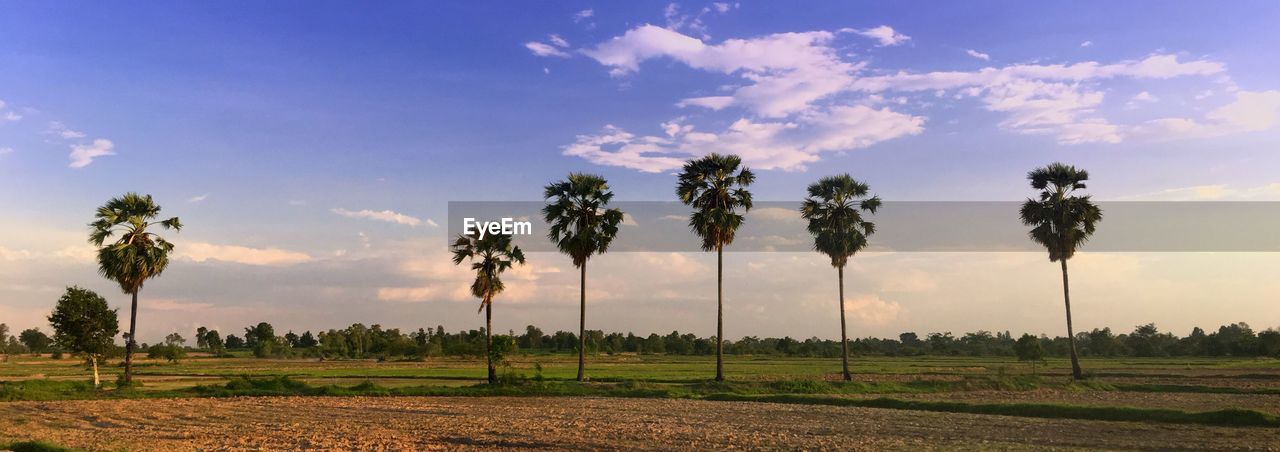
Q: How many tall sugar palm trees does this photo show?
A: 6